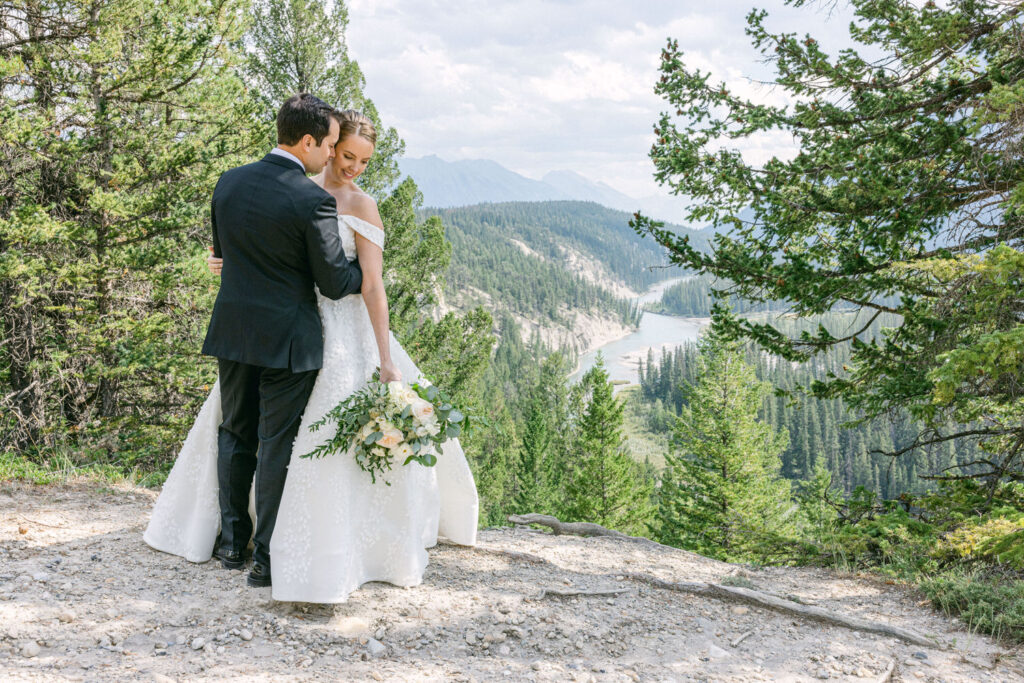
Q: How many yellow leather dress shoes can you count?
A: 0